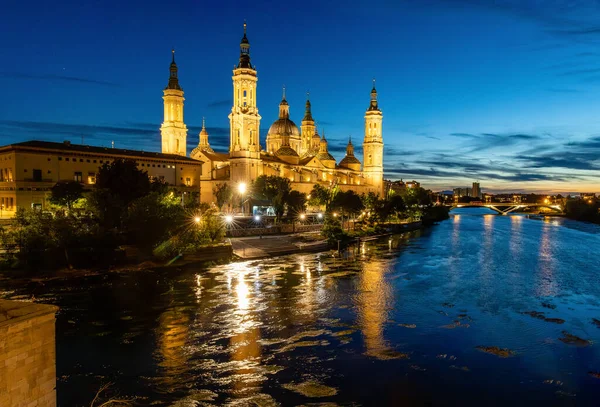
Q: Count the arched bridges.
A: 1